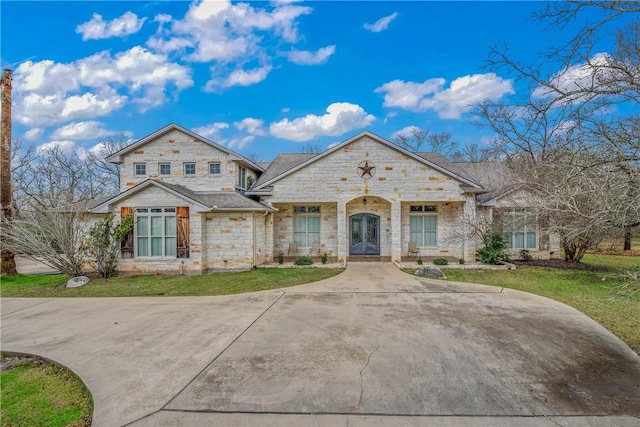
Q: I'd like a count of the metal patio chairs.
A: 3